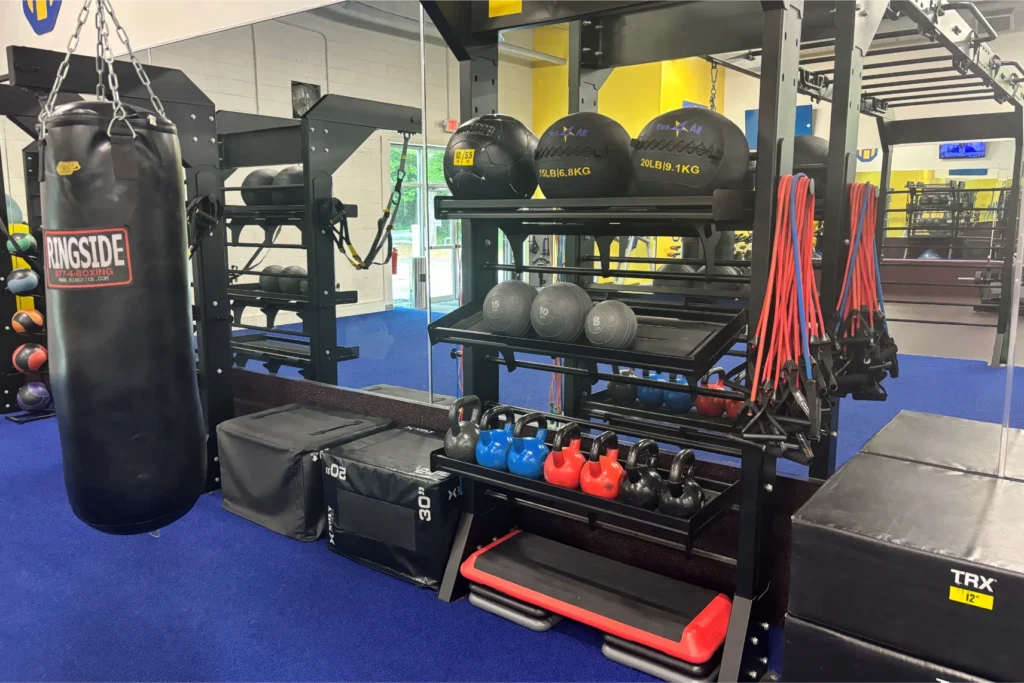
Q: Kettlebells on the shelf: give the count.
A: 7